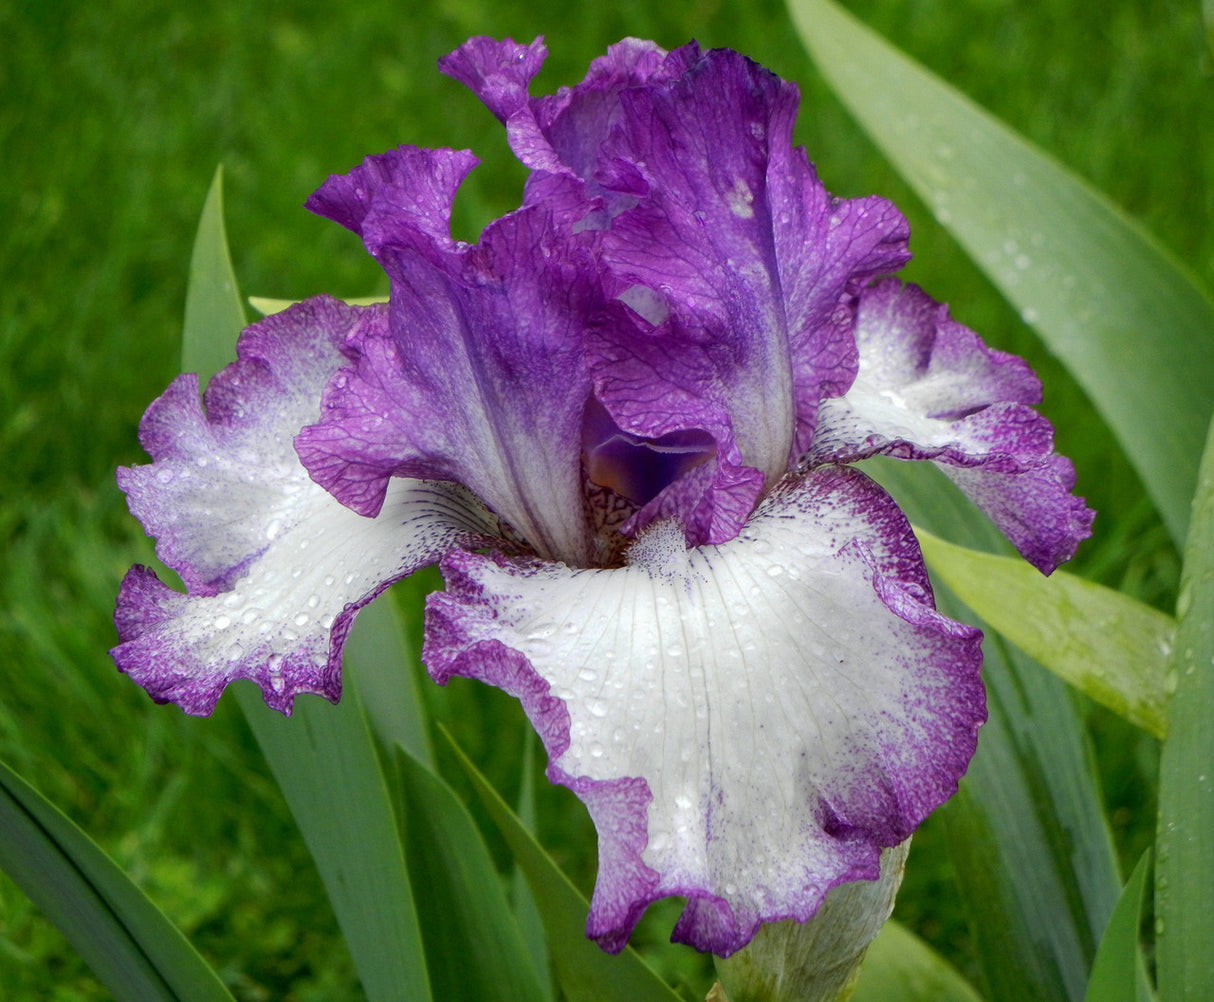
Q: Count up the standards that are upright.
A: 3